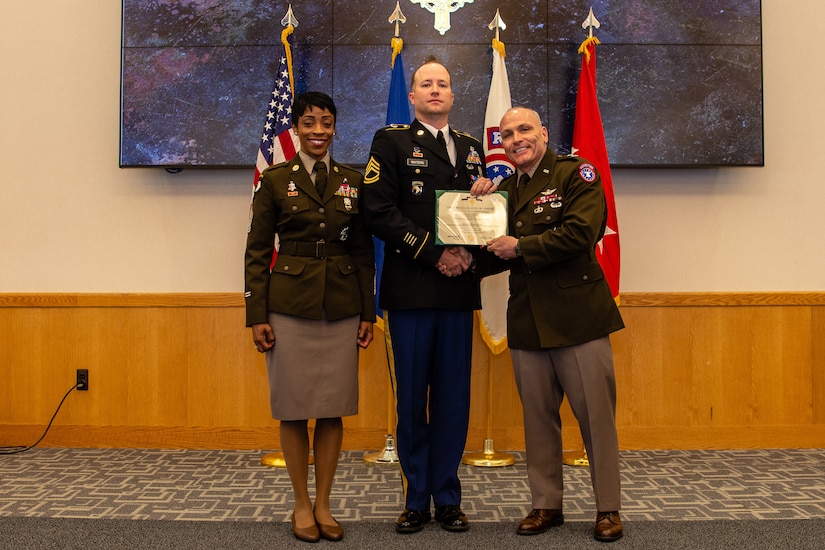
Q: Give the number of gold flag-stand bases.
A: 3